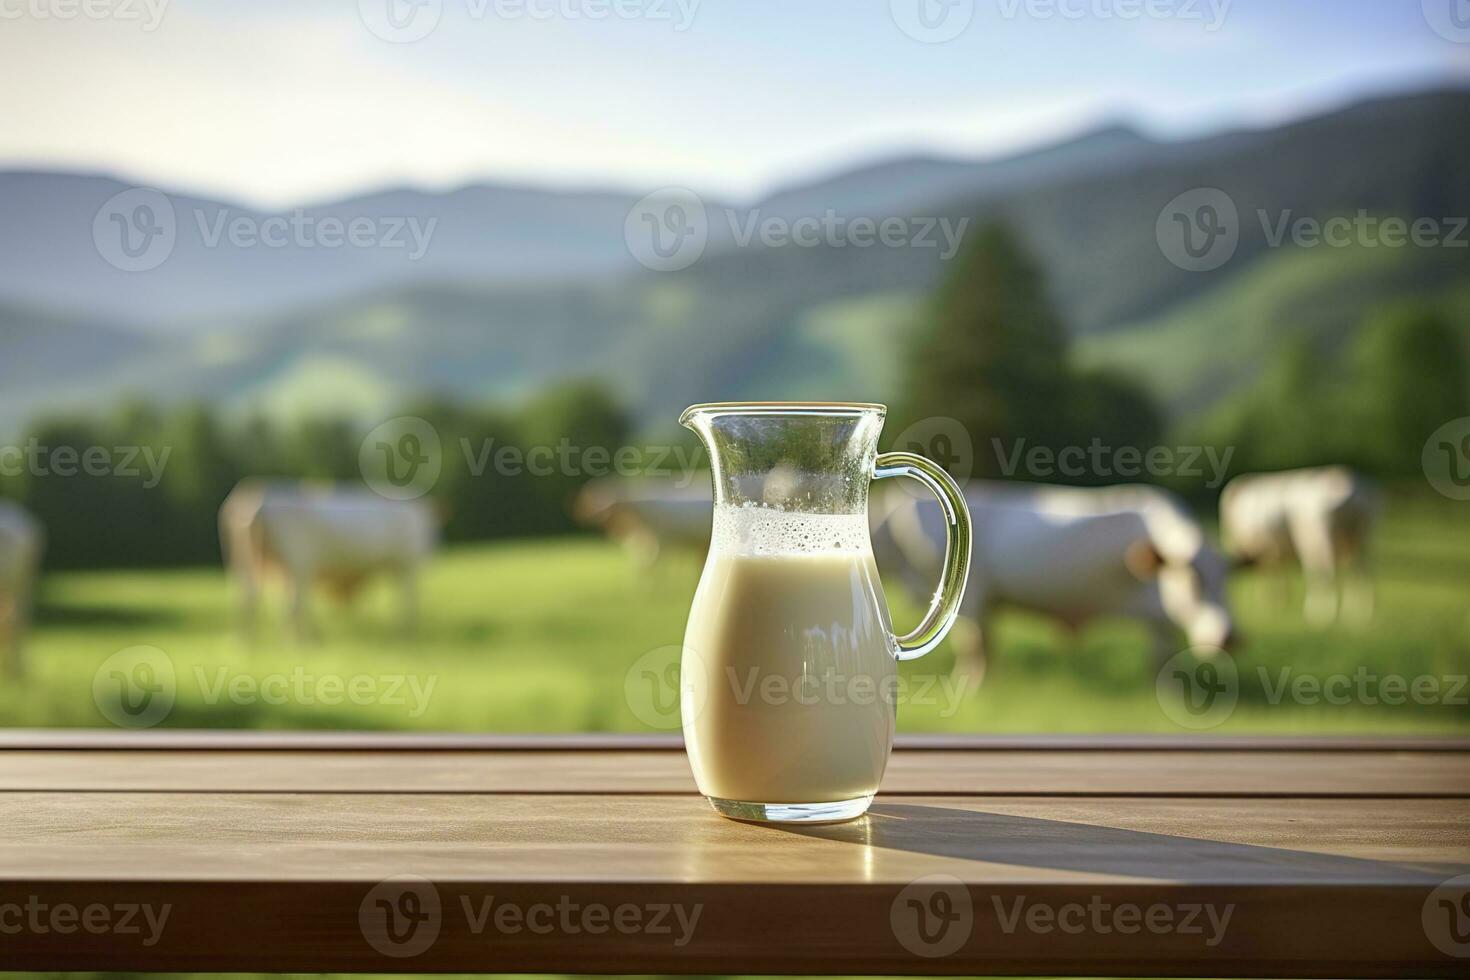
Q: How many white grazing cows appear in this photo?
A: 5